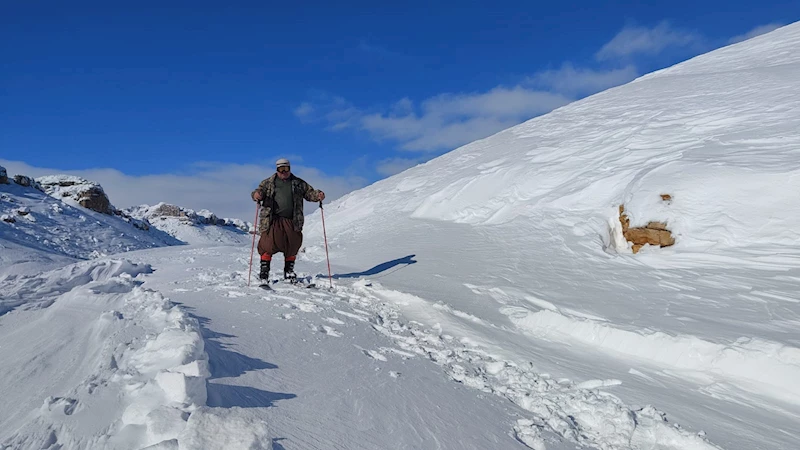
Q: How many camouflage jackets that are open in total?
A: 1